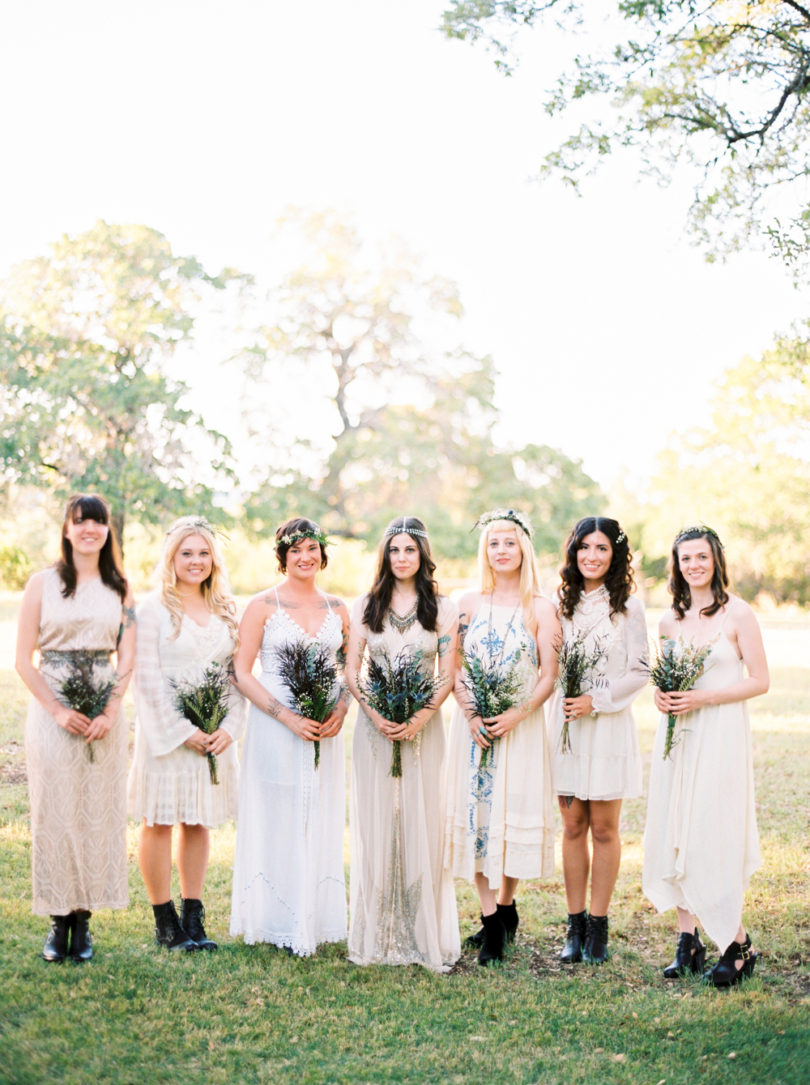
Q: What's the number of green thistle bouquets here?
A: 7